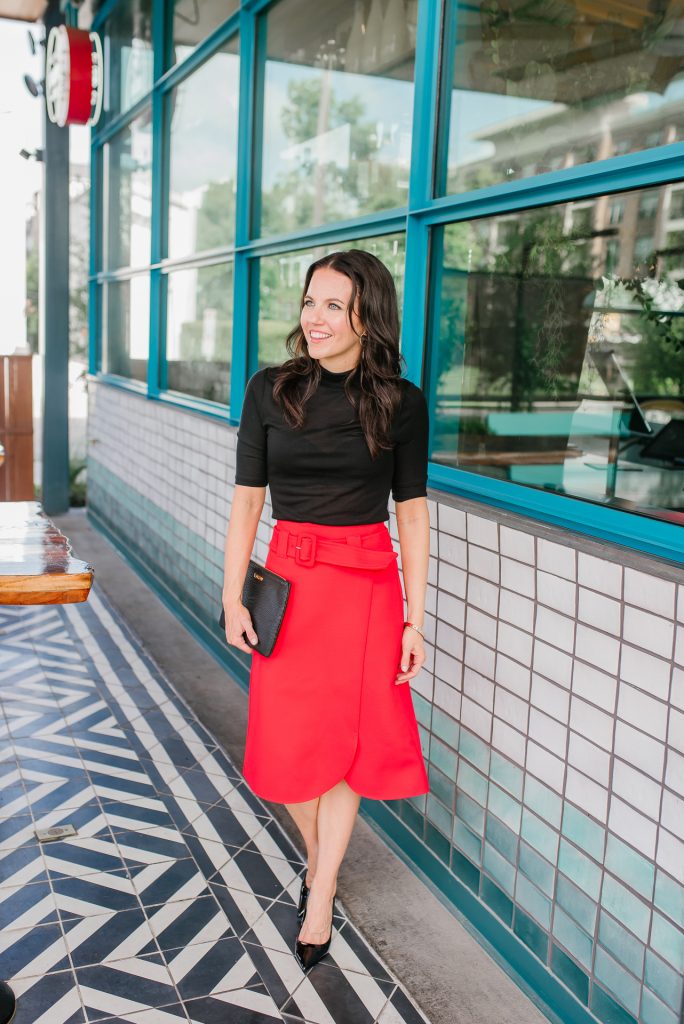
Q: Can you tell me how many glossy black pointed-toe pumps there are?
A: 2